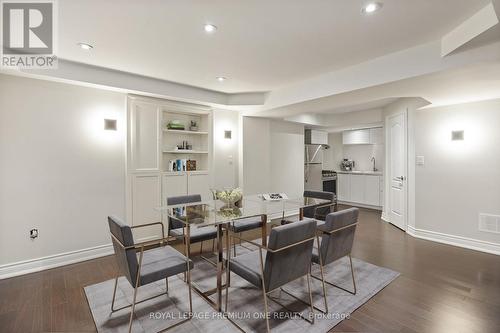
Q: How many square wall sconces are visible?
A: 3